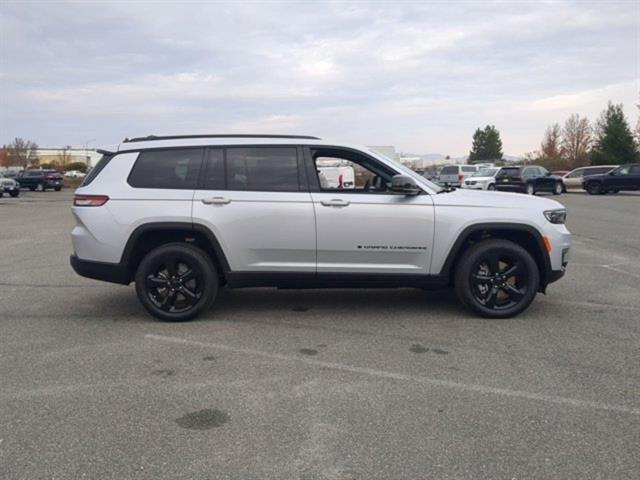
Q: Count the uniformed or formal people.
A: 0